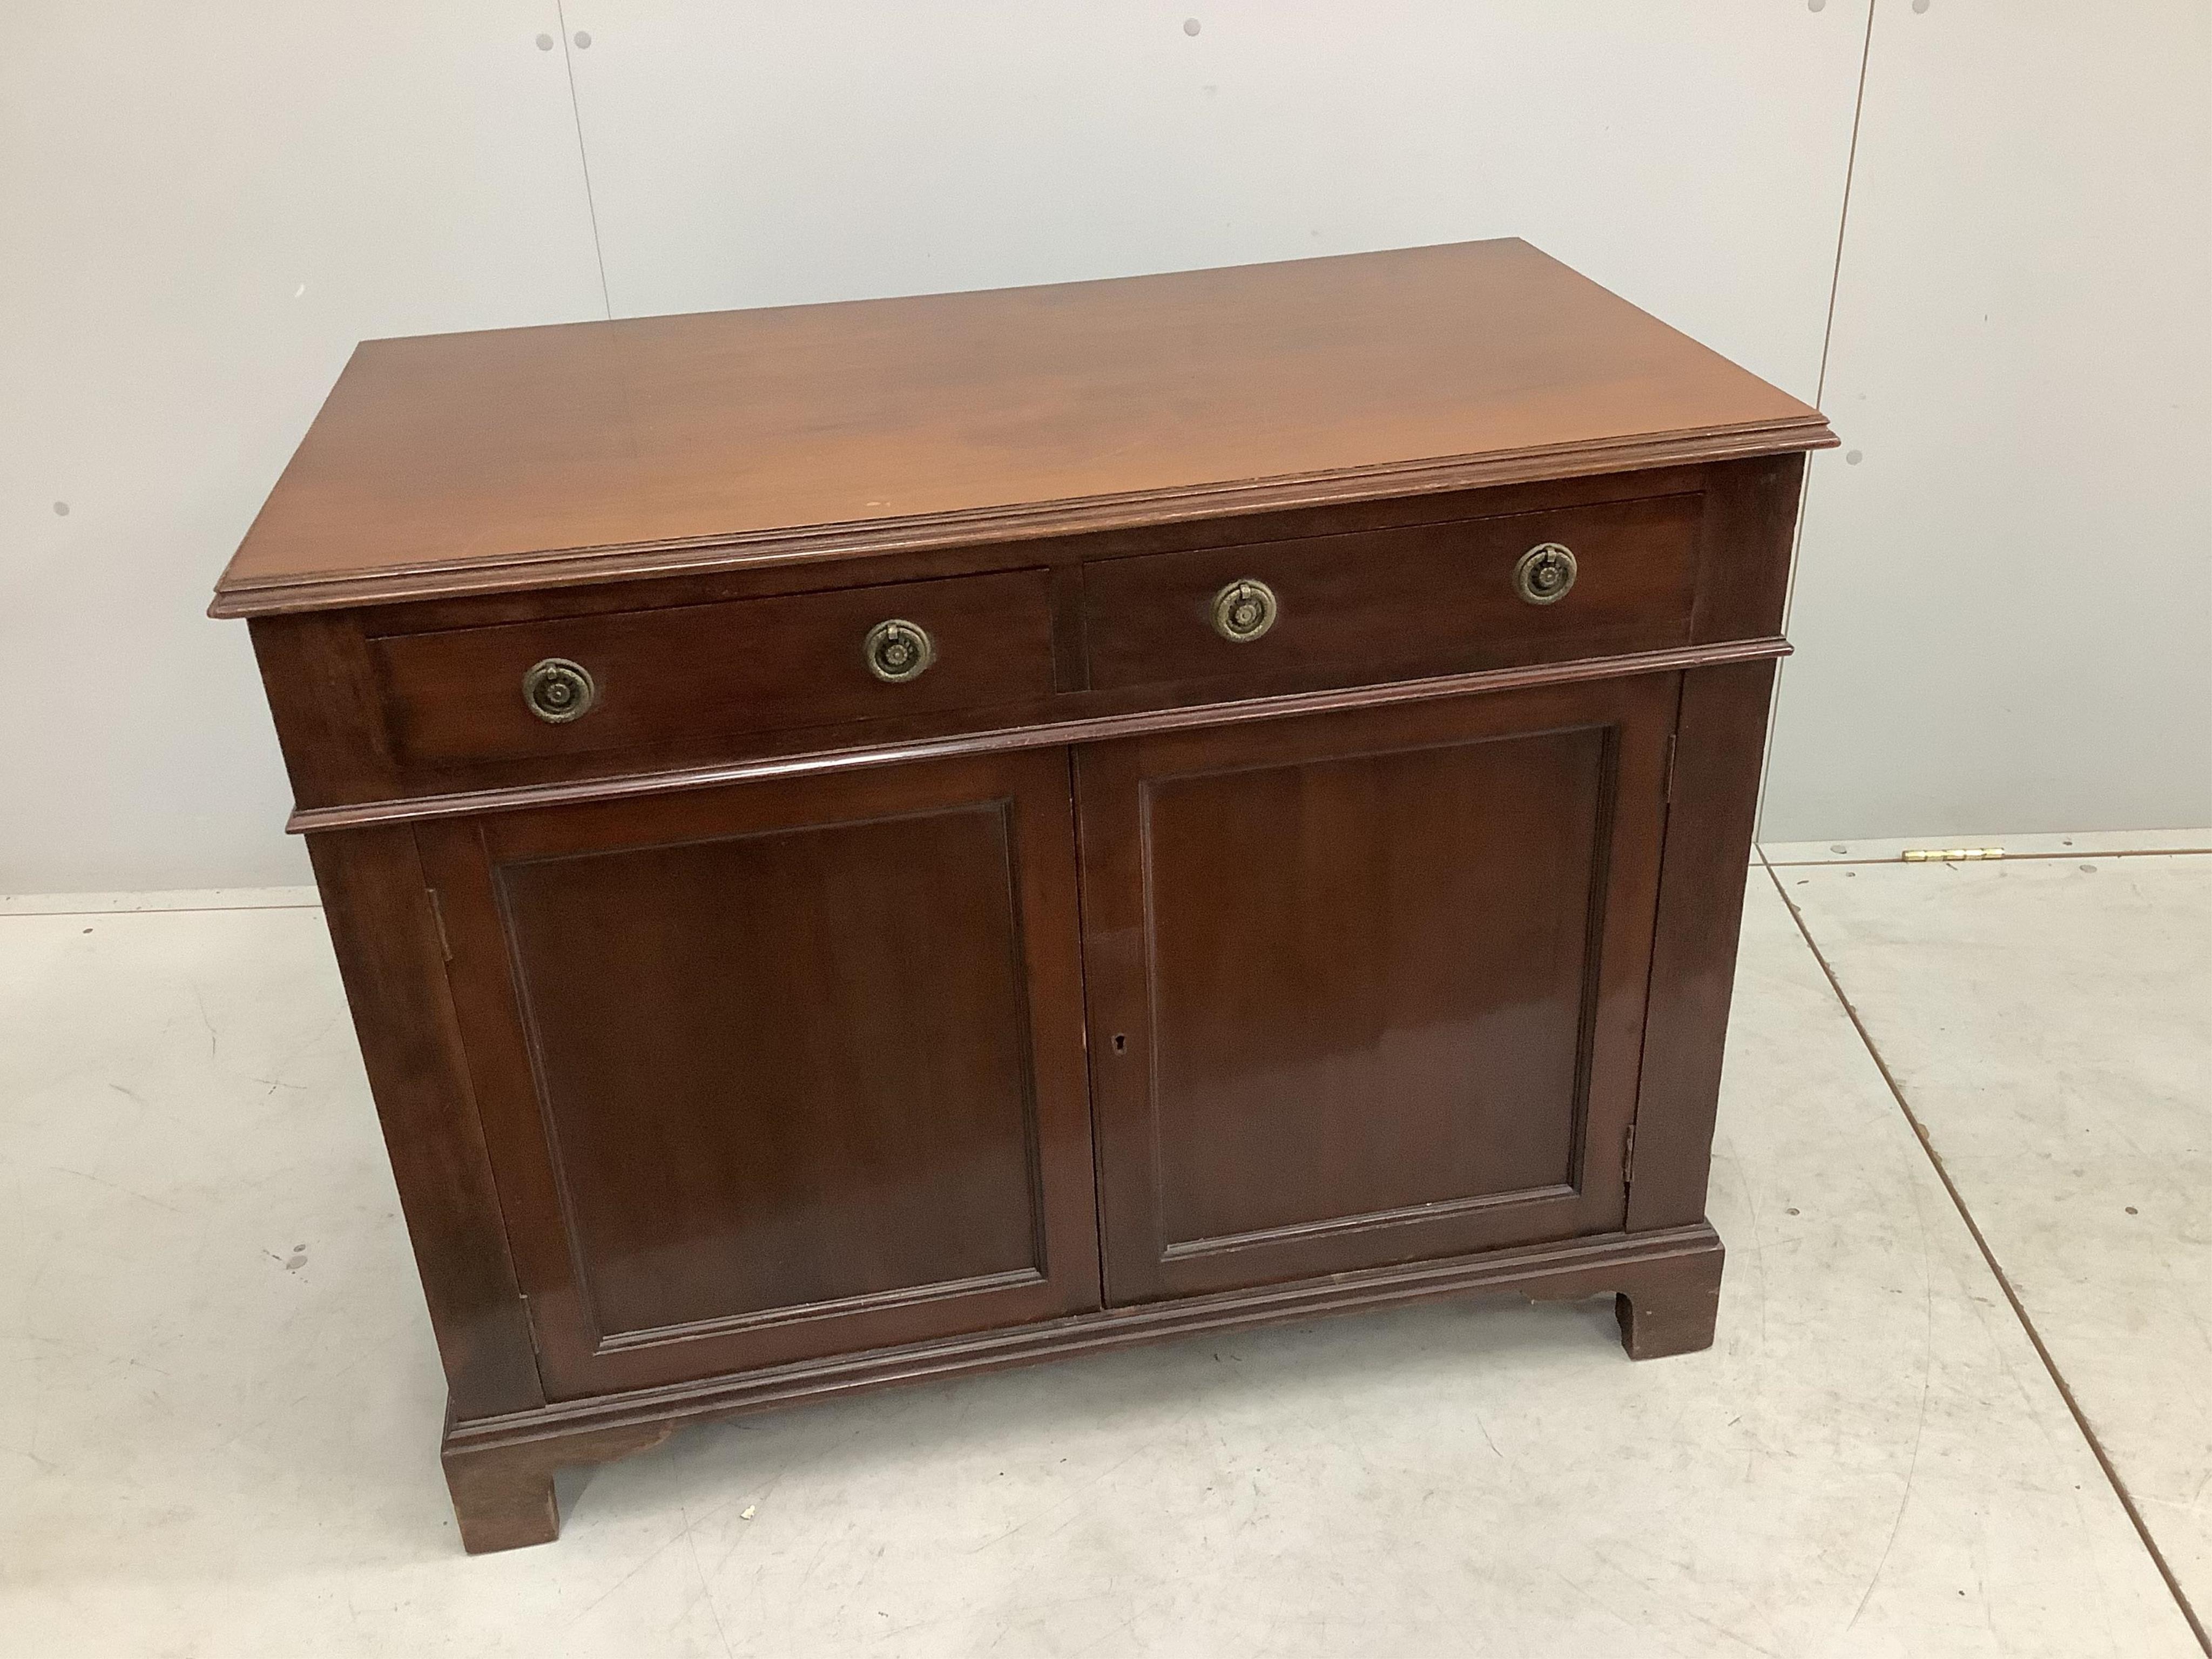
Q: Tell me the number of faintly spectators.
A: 0